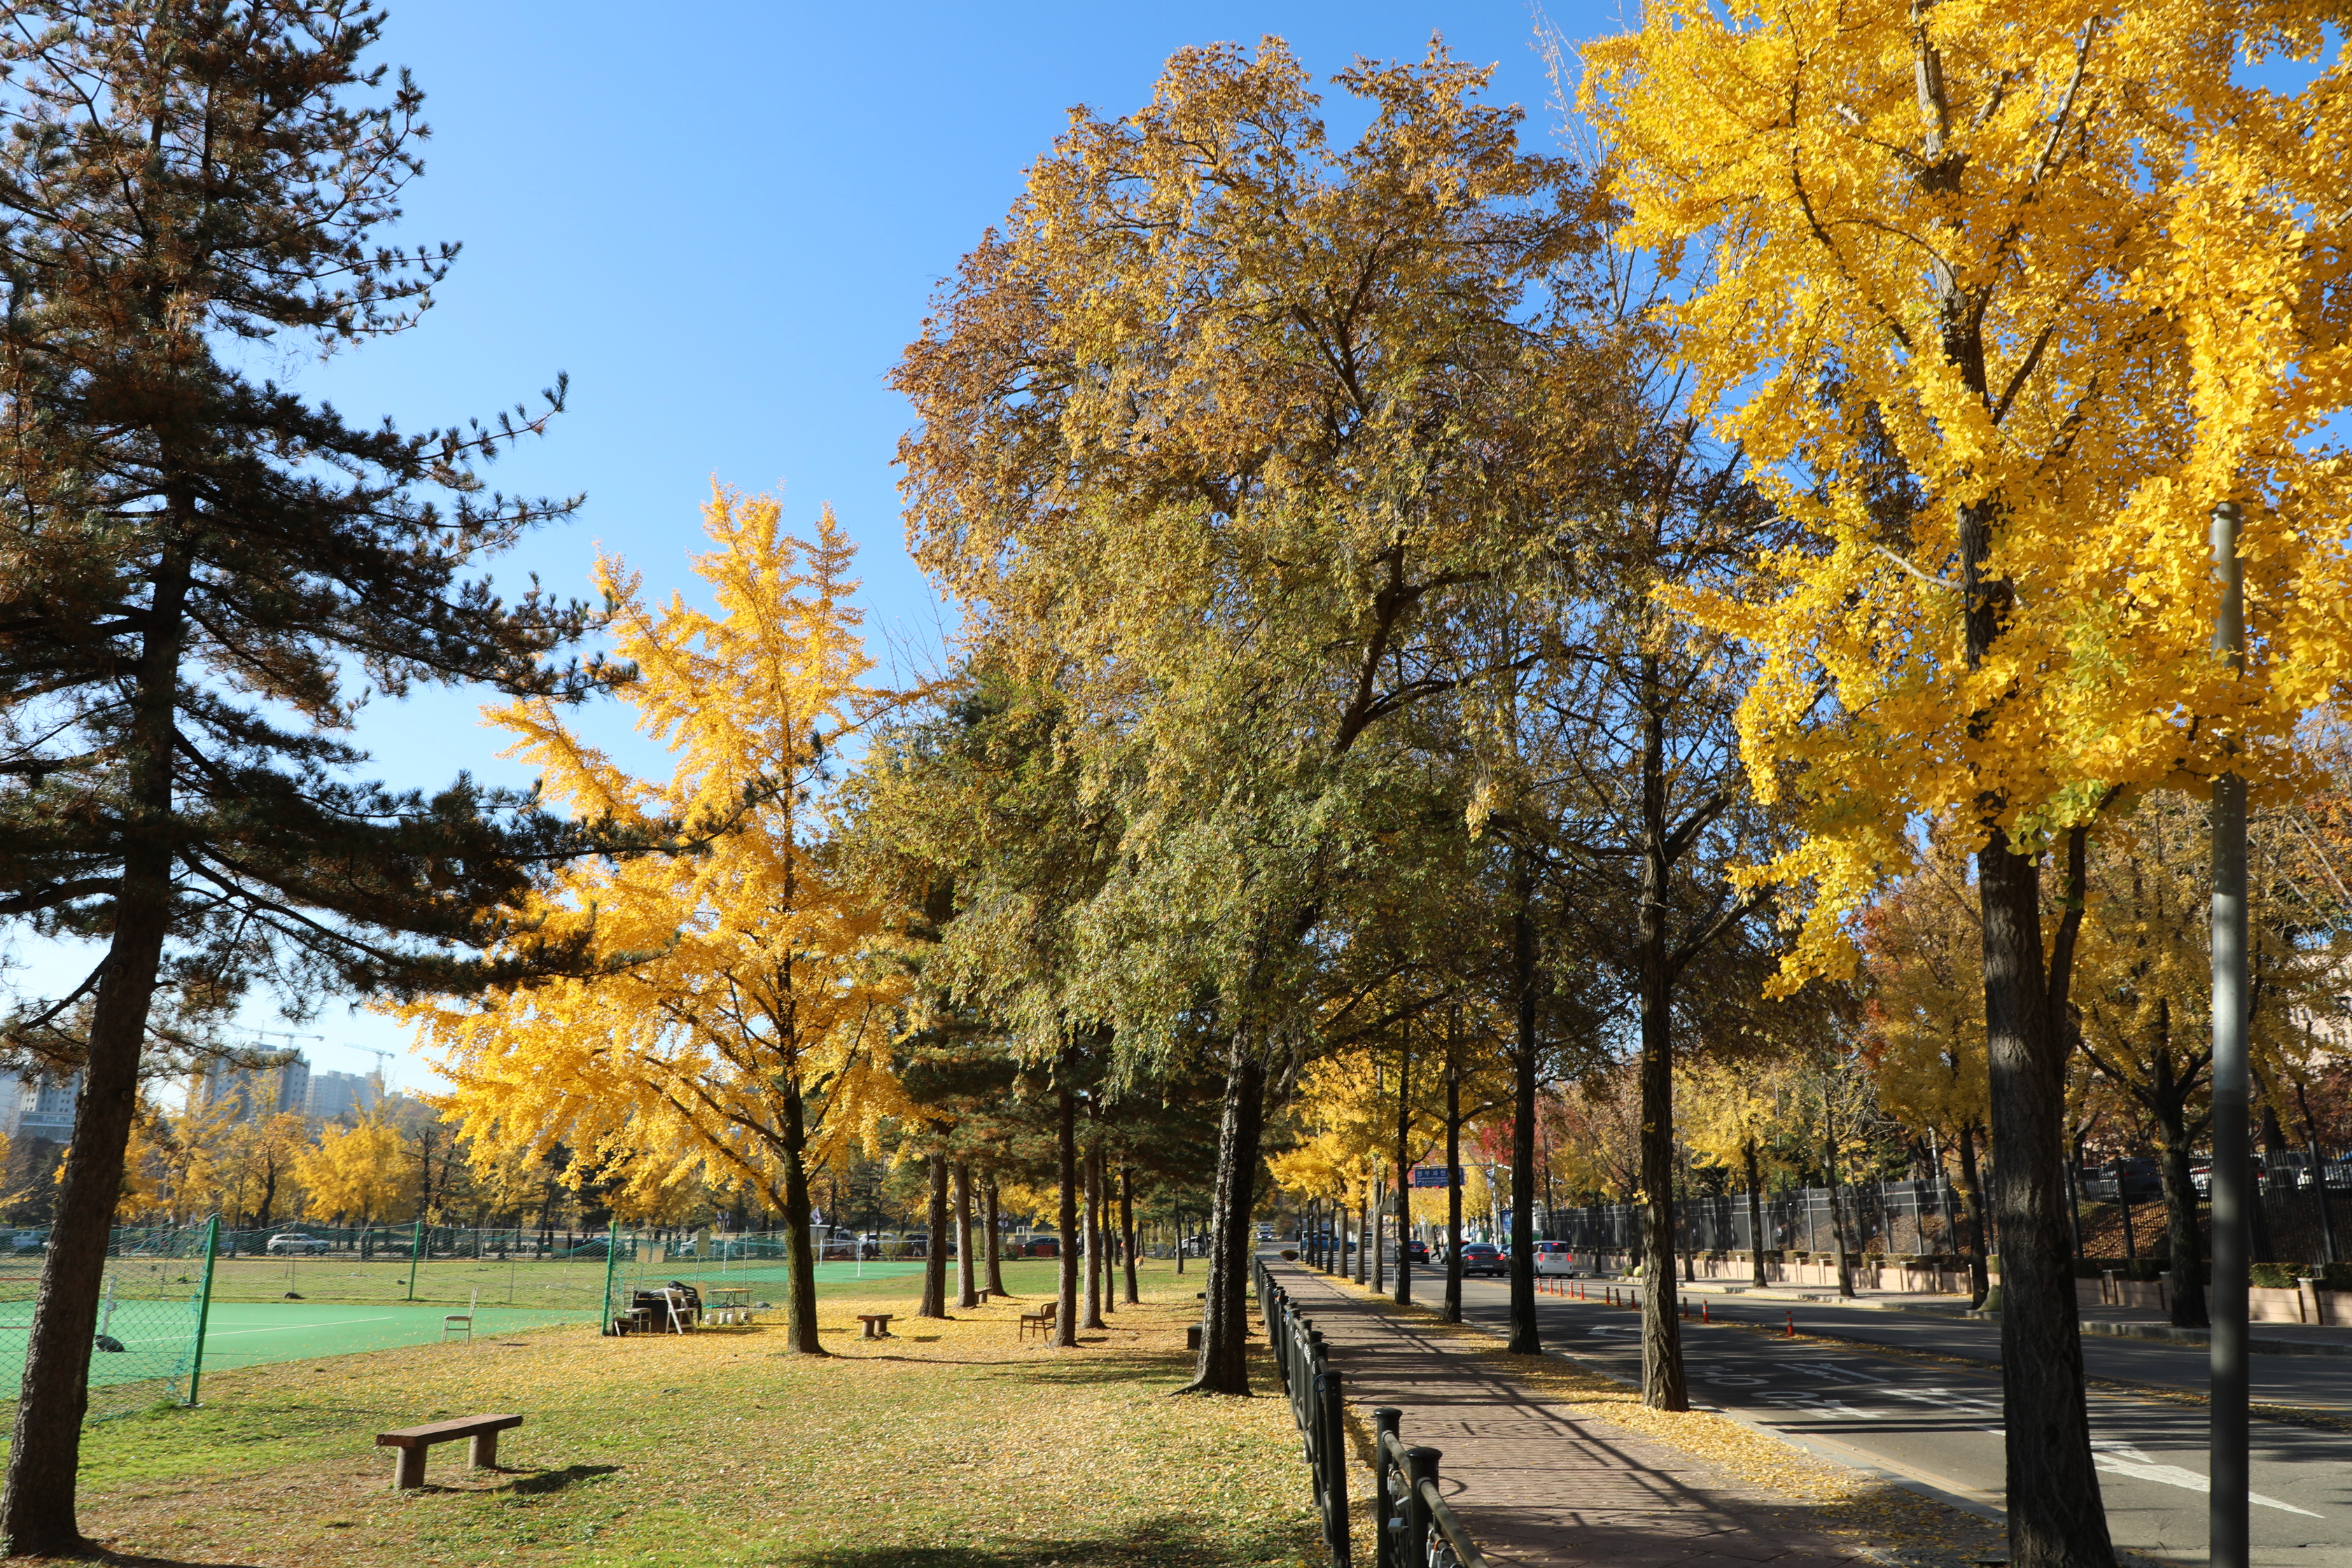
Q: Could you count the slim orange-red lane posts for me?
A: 11